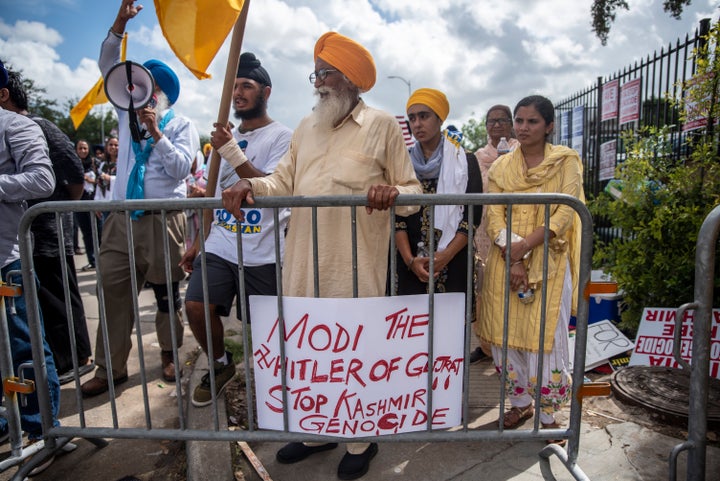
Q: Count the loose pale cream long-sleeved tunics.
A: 1